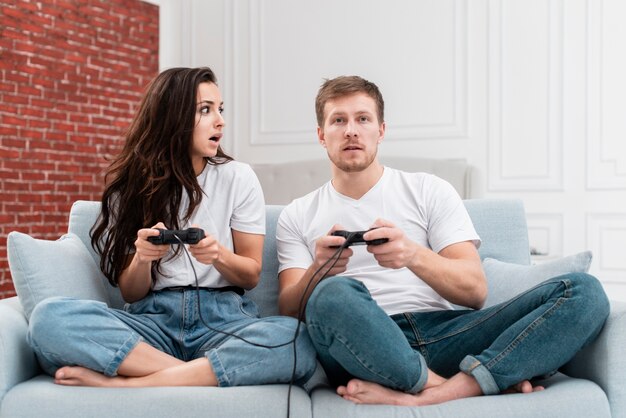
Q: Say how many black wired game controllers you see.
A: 2